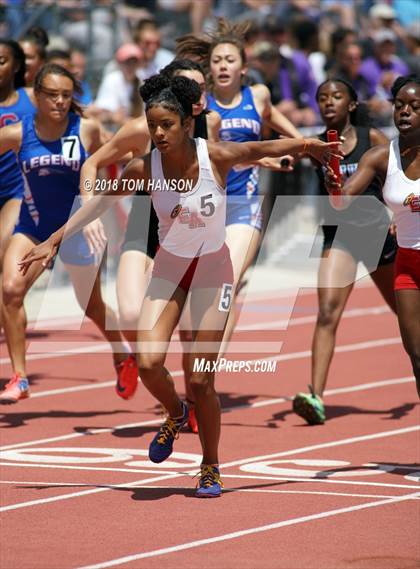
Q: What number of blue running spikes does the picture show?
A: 2